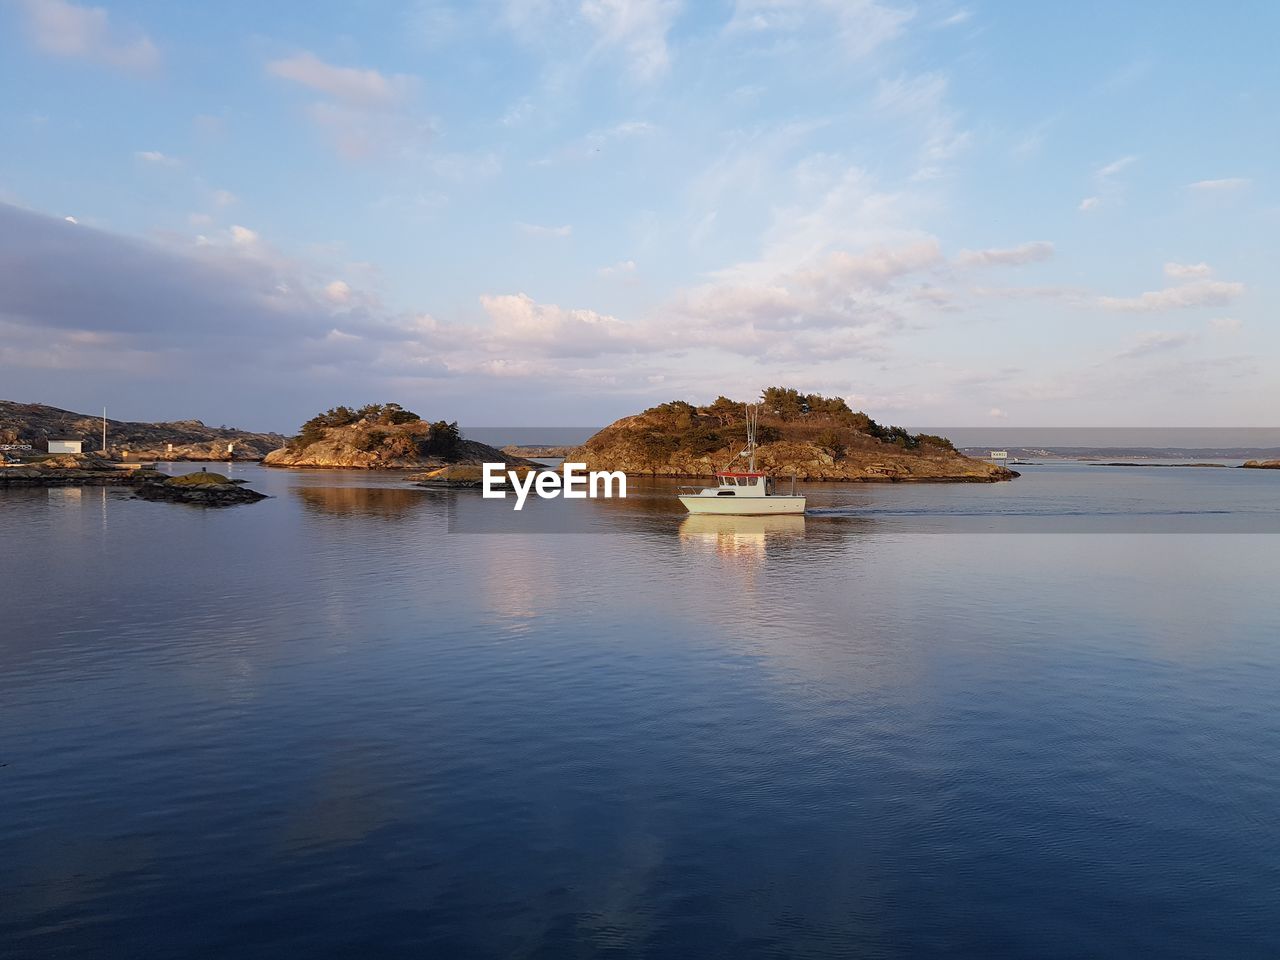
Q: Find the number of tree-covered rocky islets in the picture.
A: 2